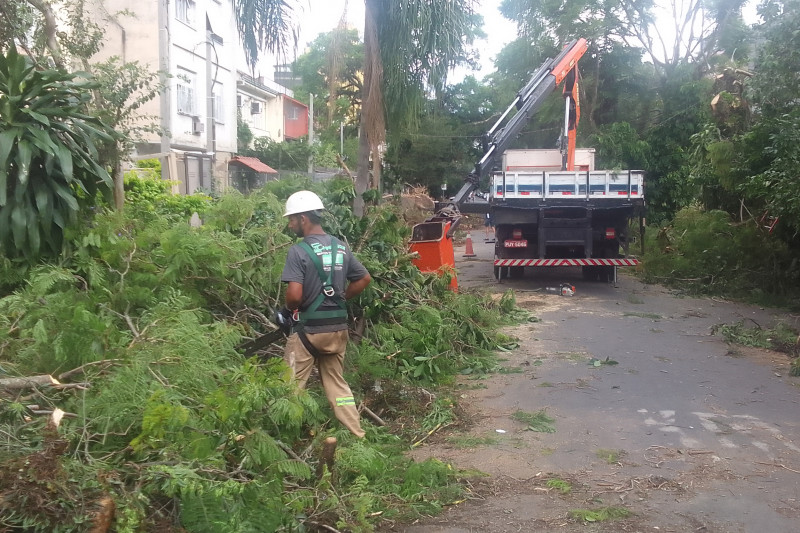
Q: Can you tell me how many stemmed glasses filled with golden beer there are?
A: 0